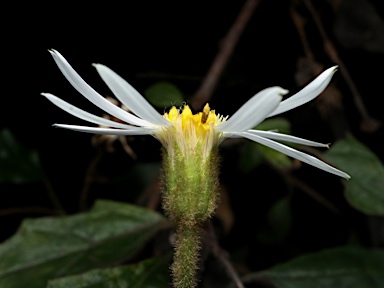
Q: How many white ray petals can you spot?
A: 8